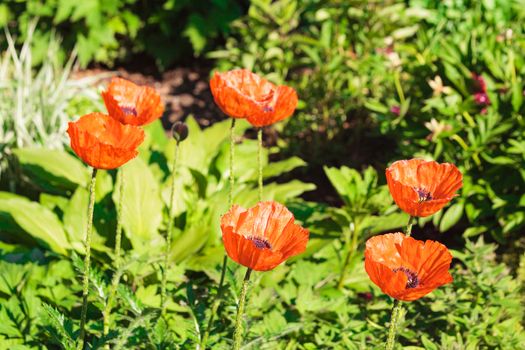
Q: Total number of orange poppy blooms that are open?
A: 7